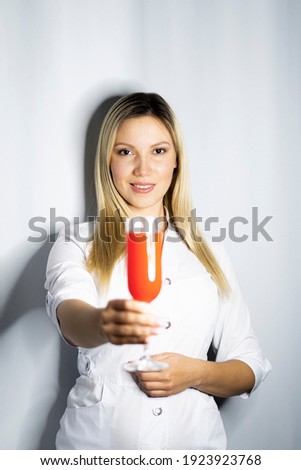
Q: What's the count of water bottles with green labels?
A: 0